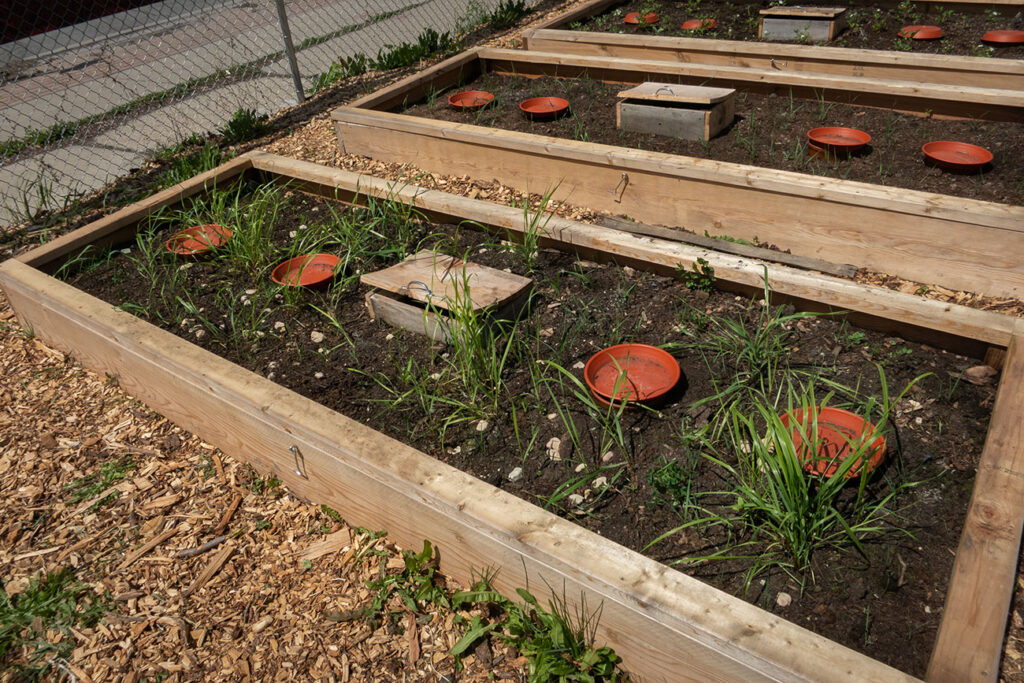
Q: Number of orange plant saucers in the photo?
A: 12